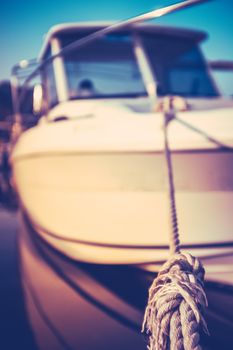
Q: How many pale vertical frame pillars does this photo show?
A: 2